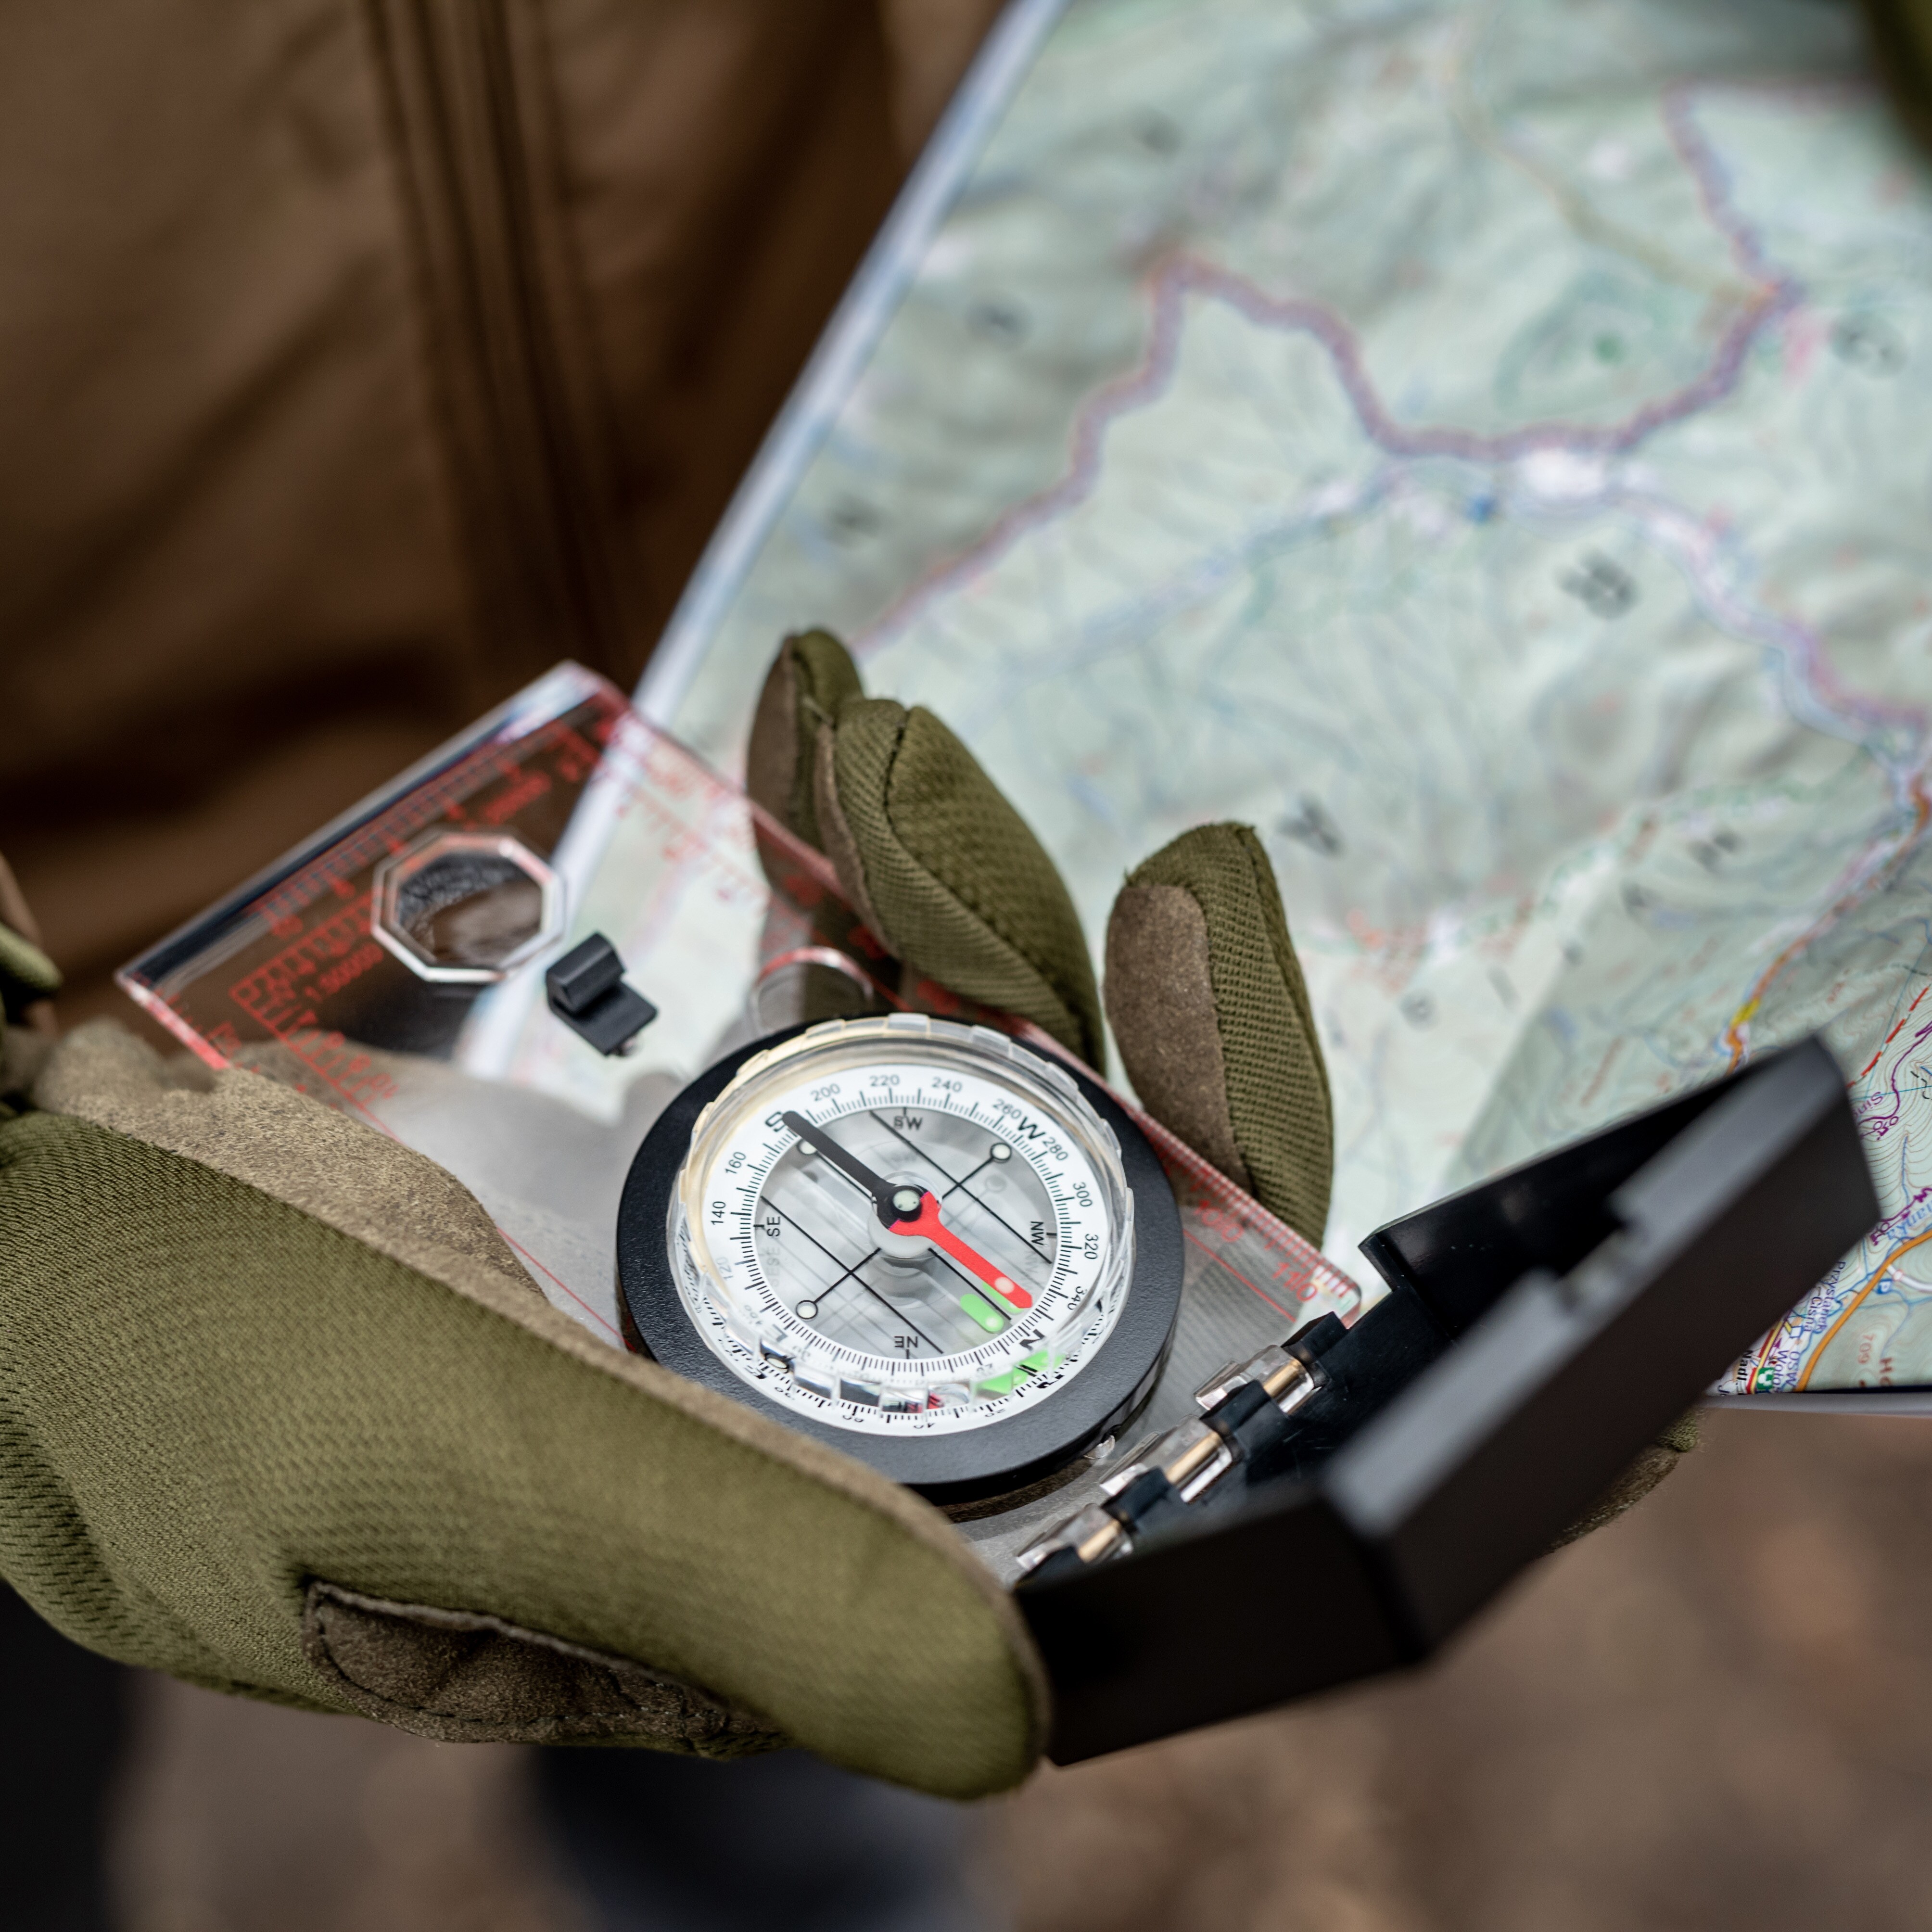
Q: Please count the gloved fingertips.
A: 4